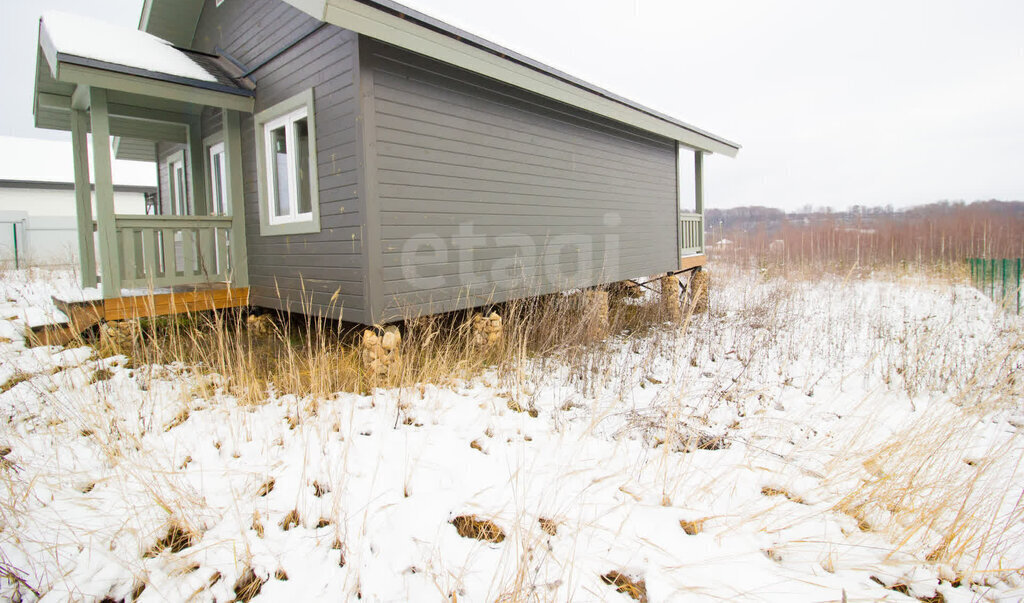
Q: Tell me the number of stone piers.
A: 7